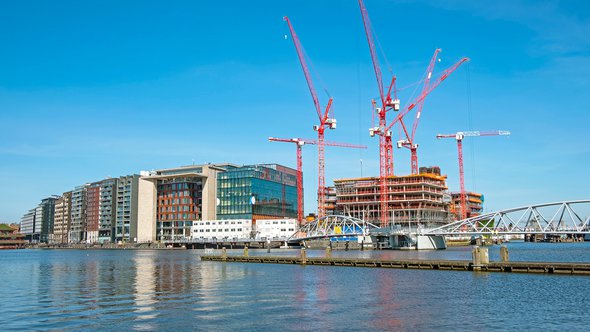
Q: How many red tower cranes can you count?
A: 6